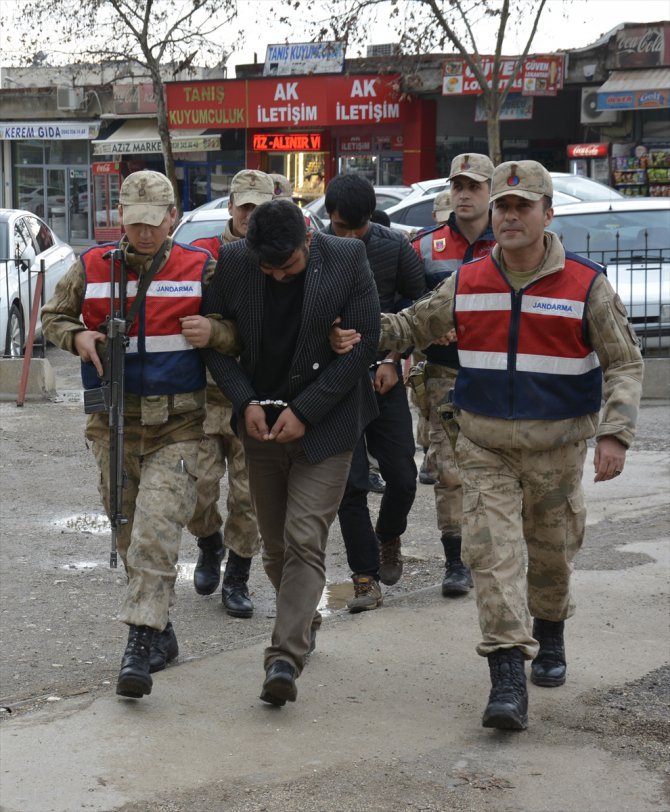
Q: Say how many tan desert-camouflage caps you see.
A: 6